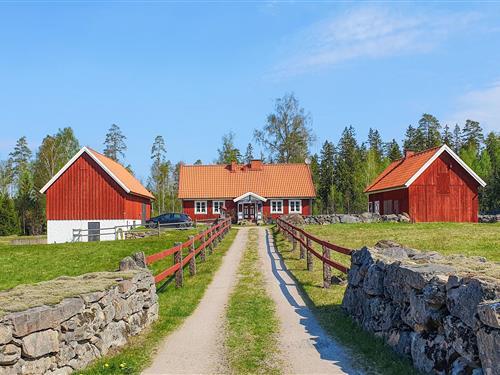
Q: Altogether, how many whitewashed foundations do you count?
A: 1